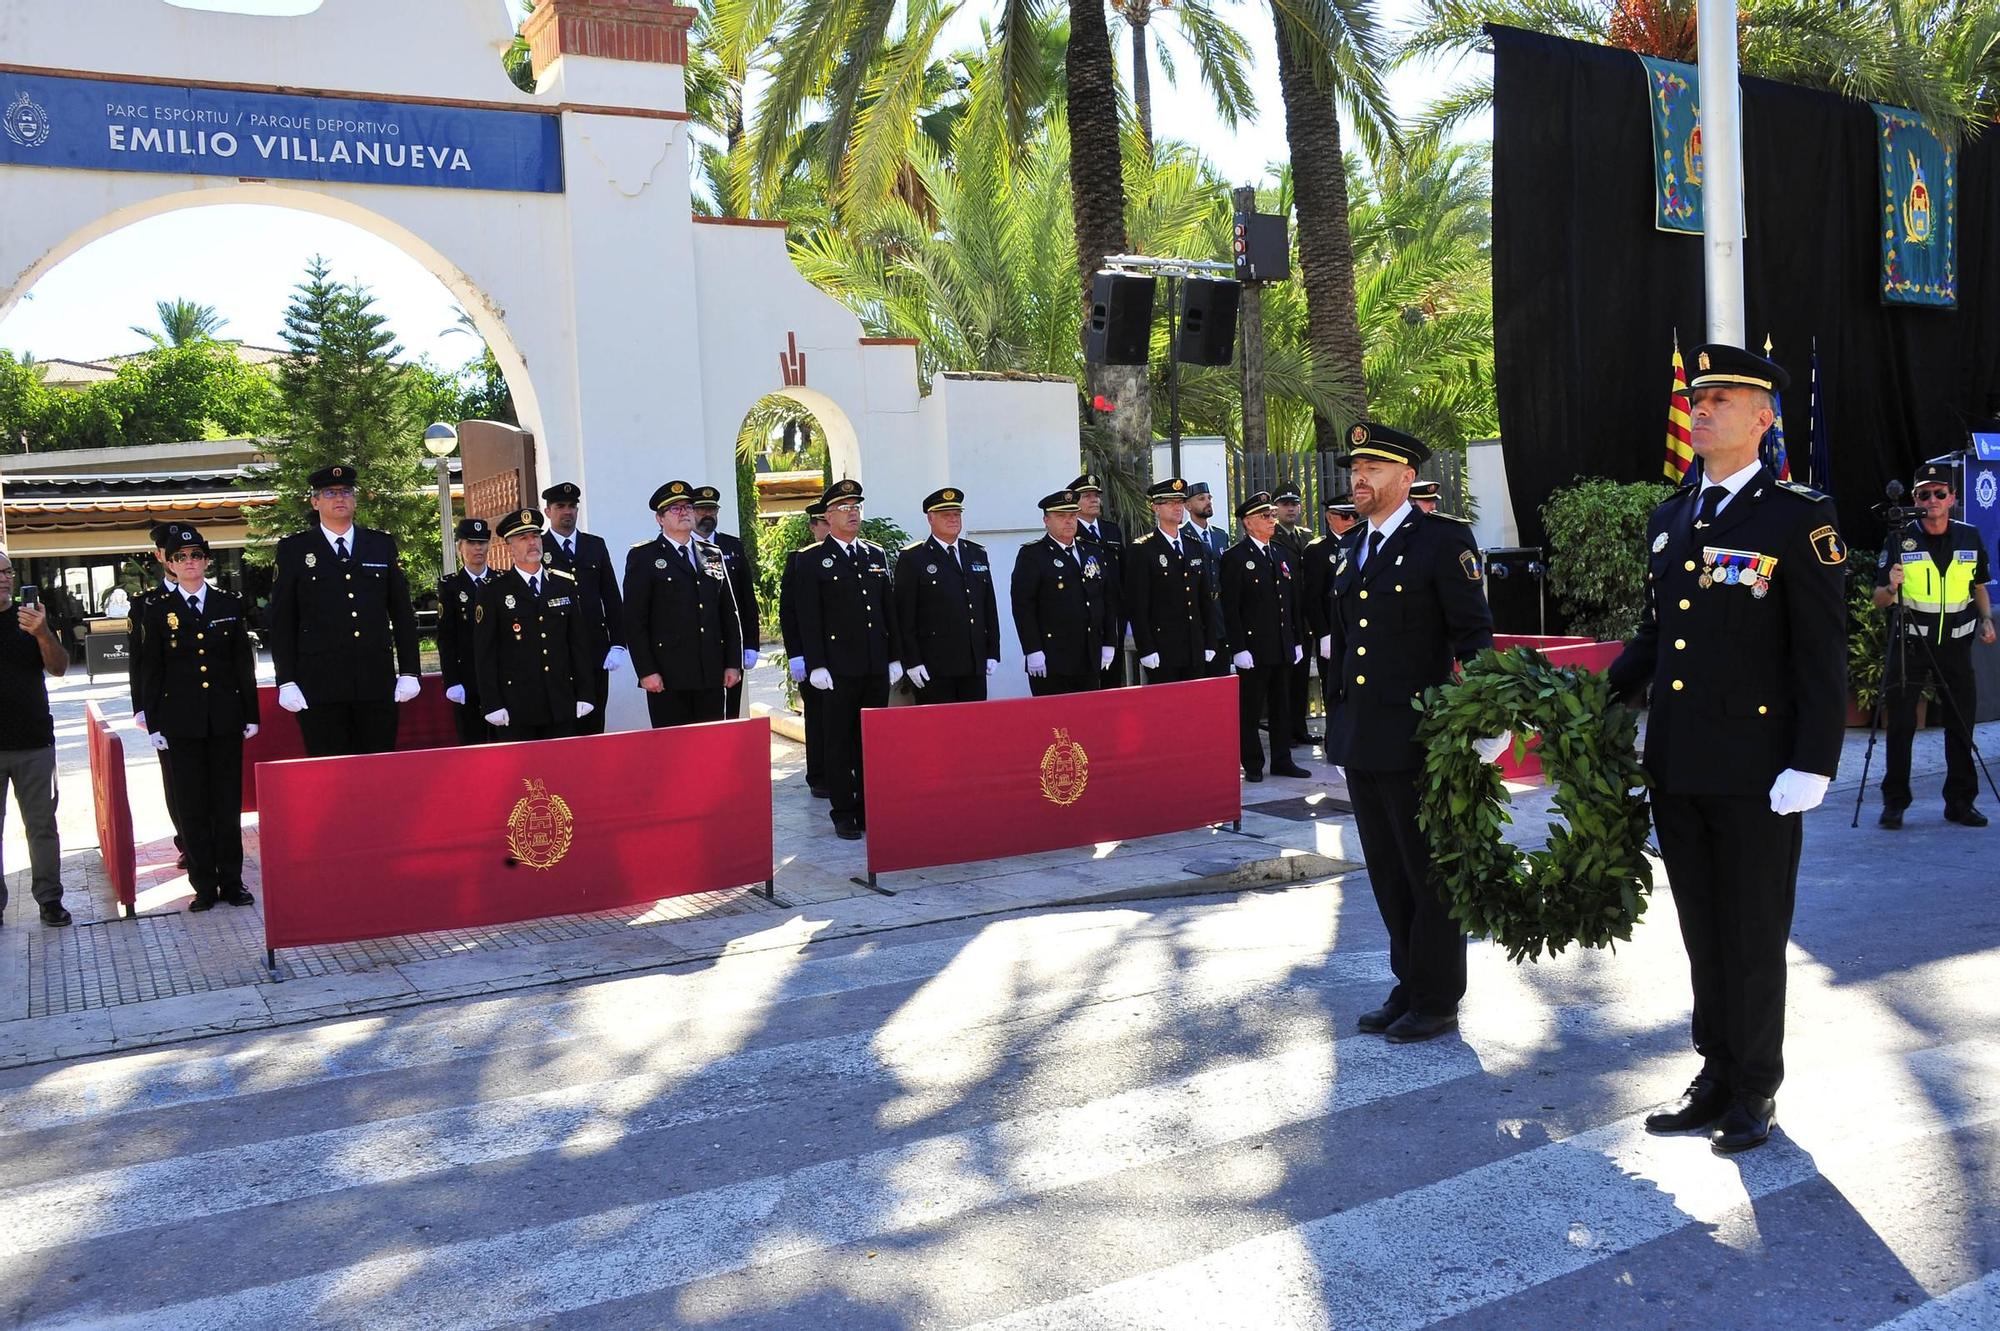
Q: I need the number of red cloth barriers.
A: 6